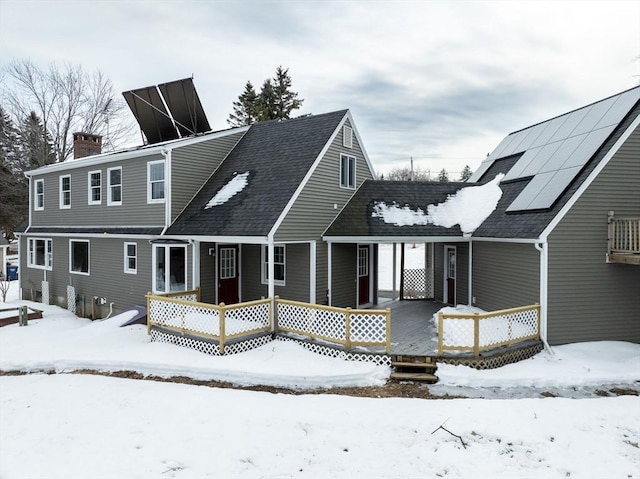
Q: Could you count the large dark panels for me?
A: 2